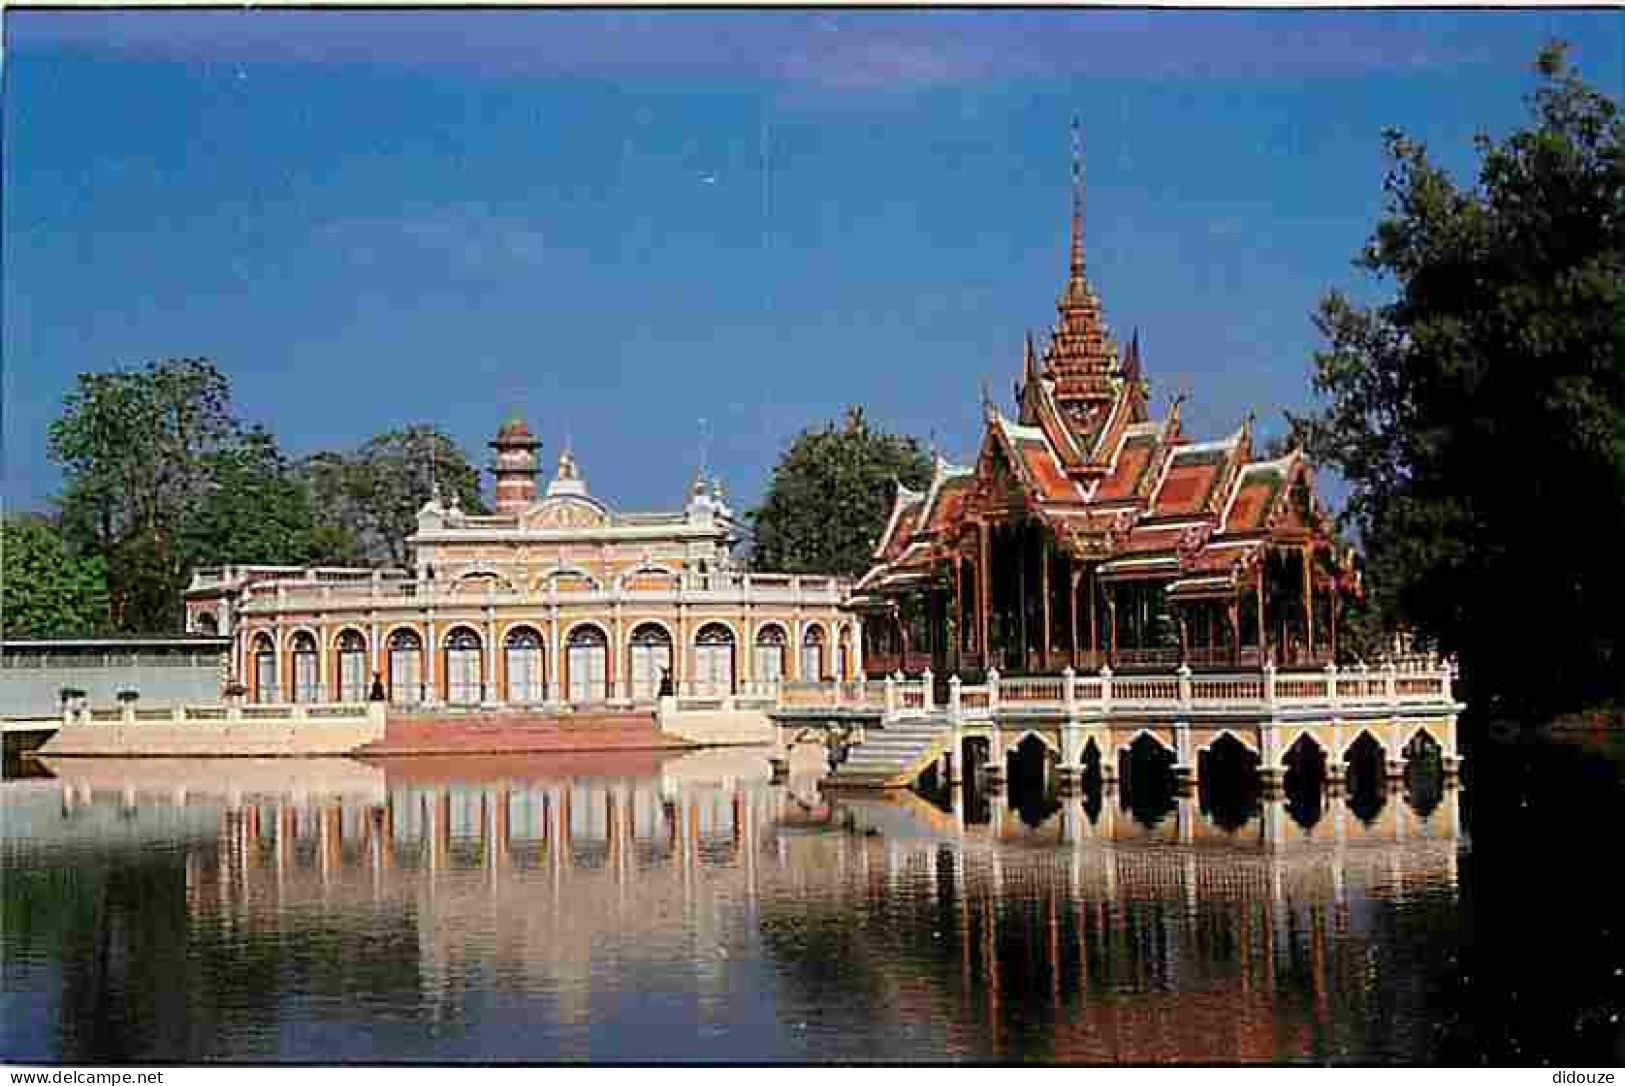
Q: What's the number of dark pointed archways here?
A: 7